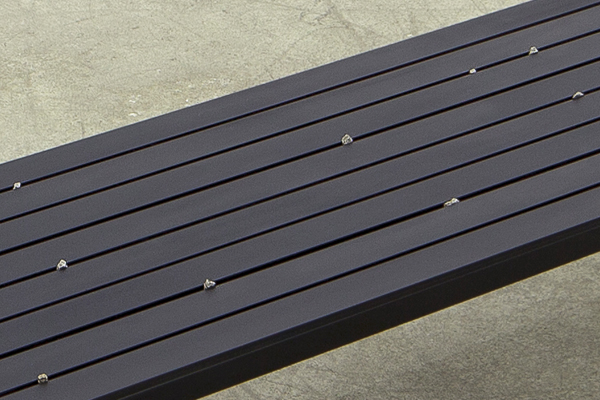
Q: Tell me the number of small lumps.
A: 9